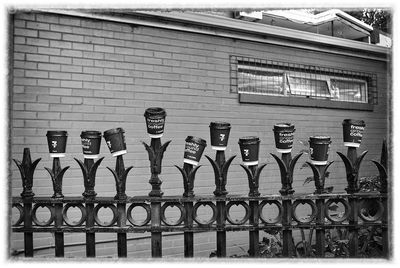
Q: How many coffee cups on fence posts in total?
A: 10